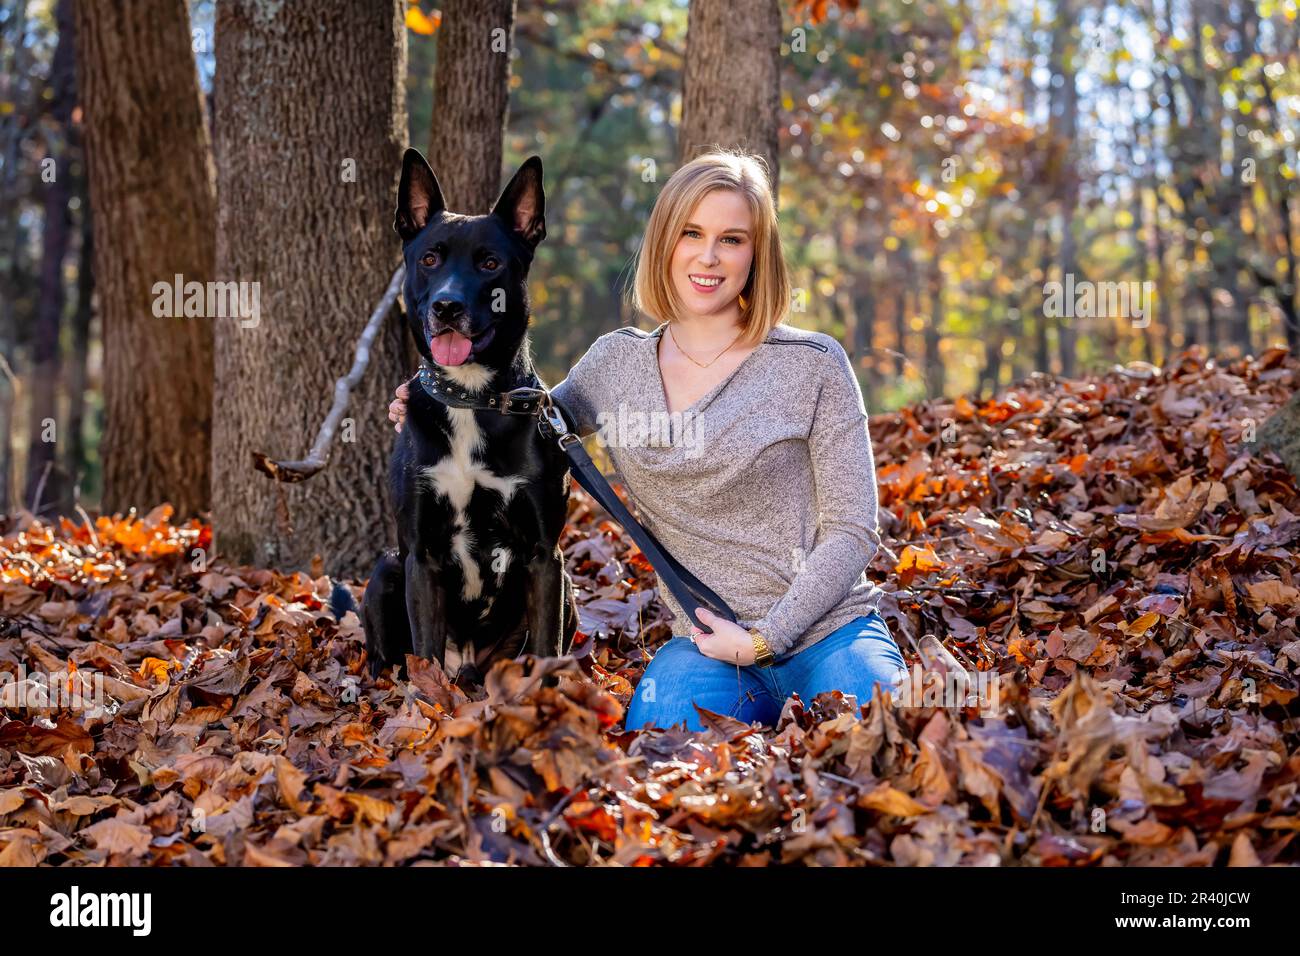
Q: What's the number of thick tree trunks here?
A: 4